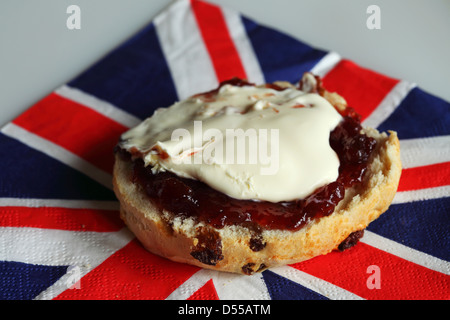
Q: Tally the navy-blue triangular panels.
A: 7